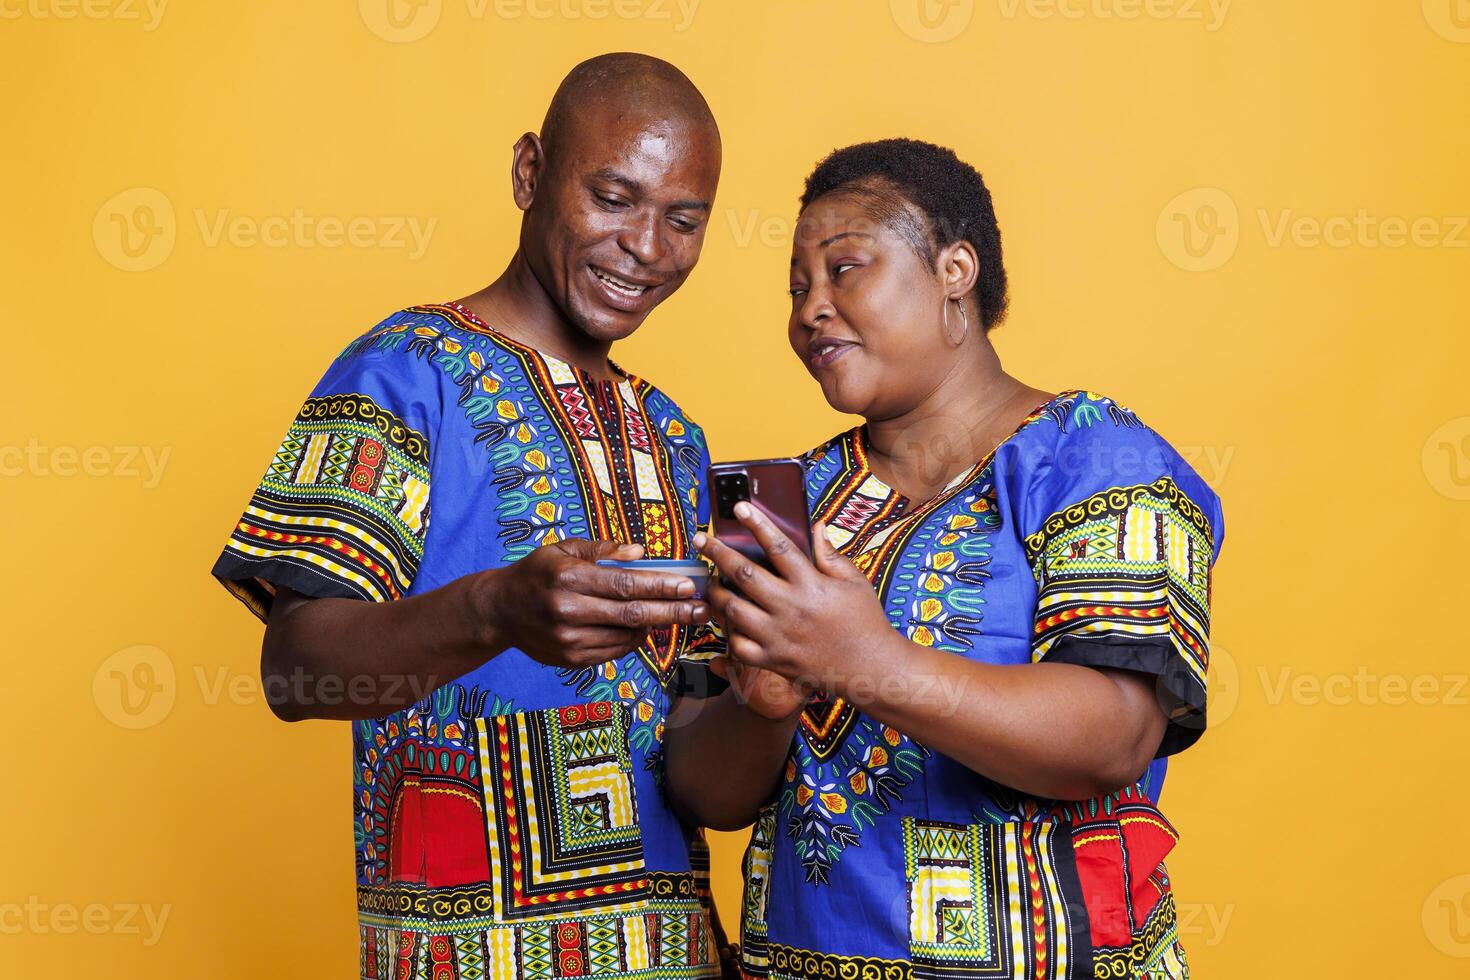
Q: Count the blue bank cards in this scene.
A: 1